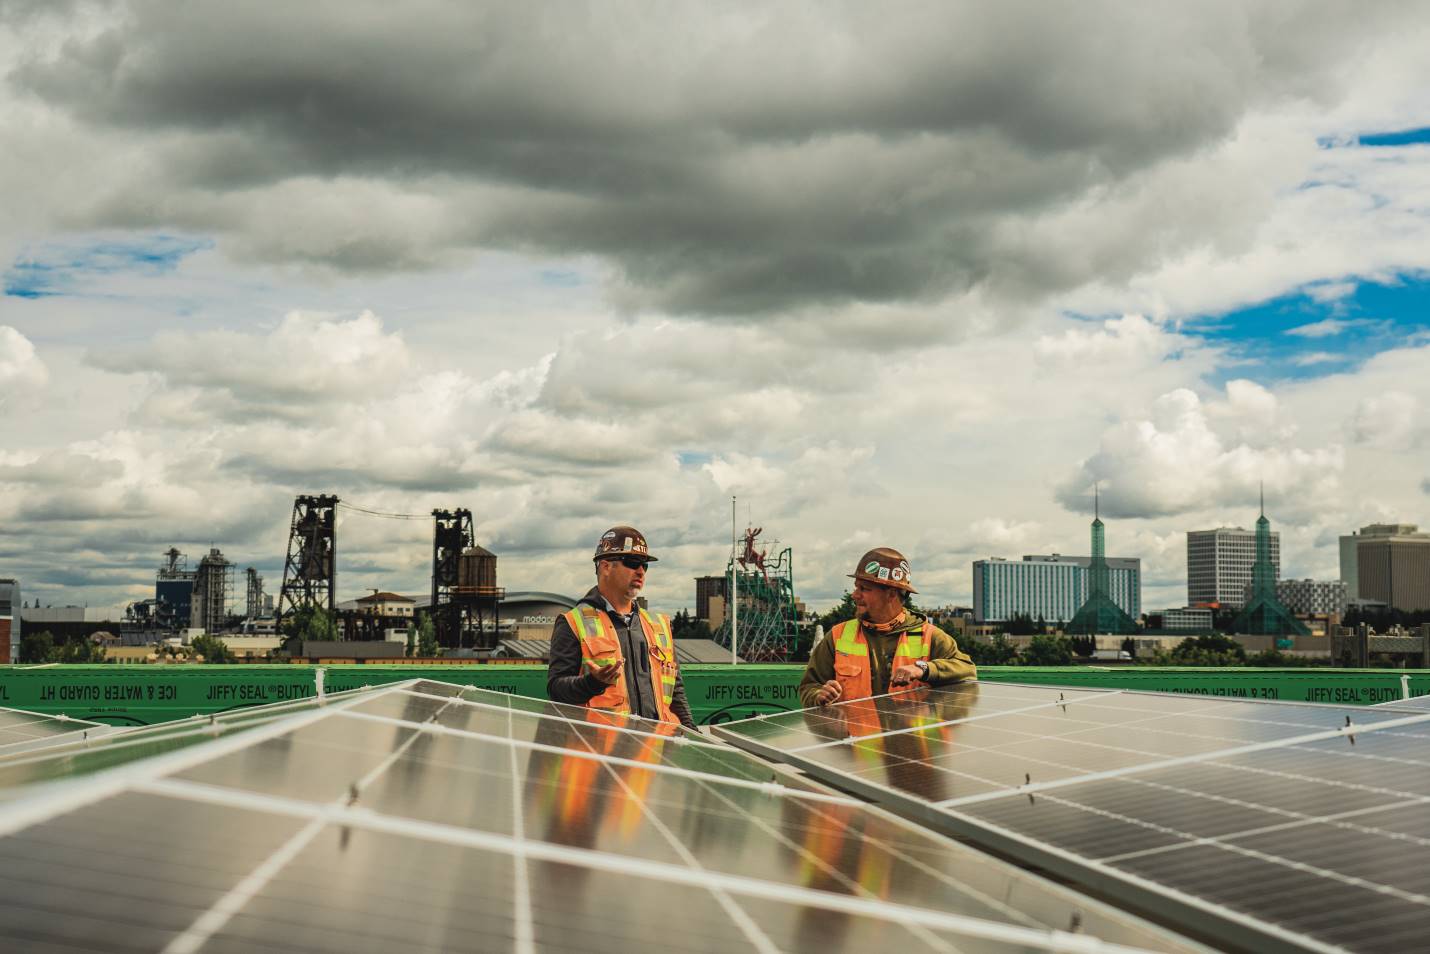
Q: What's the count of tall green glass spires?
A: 2